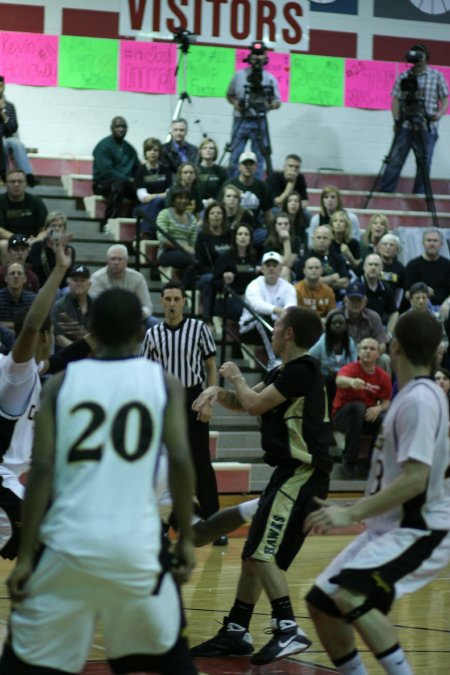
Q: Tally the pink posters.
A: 5